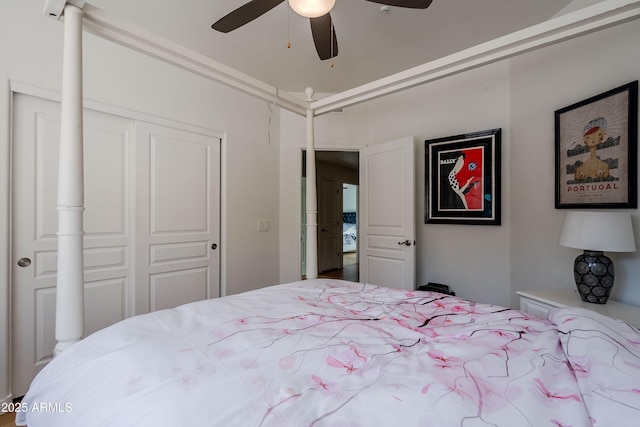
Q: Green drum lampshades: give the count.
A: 0